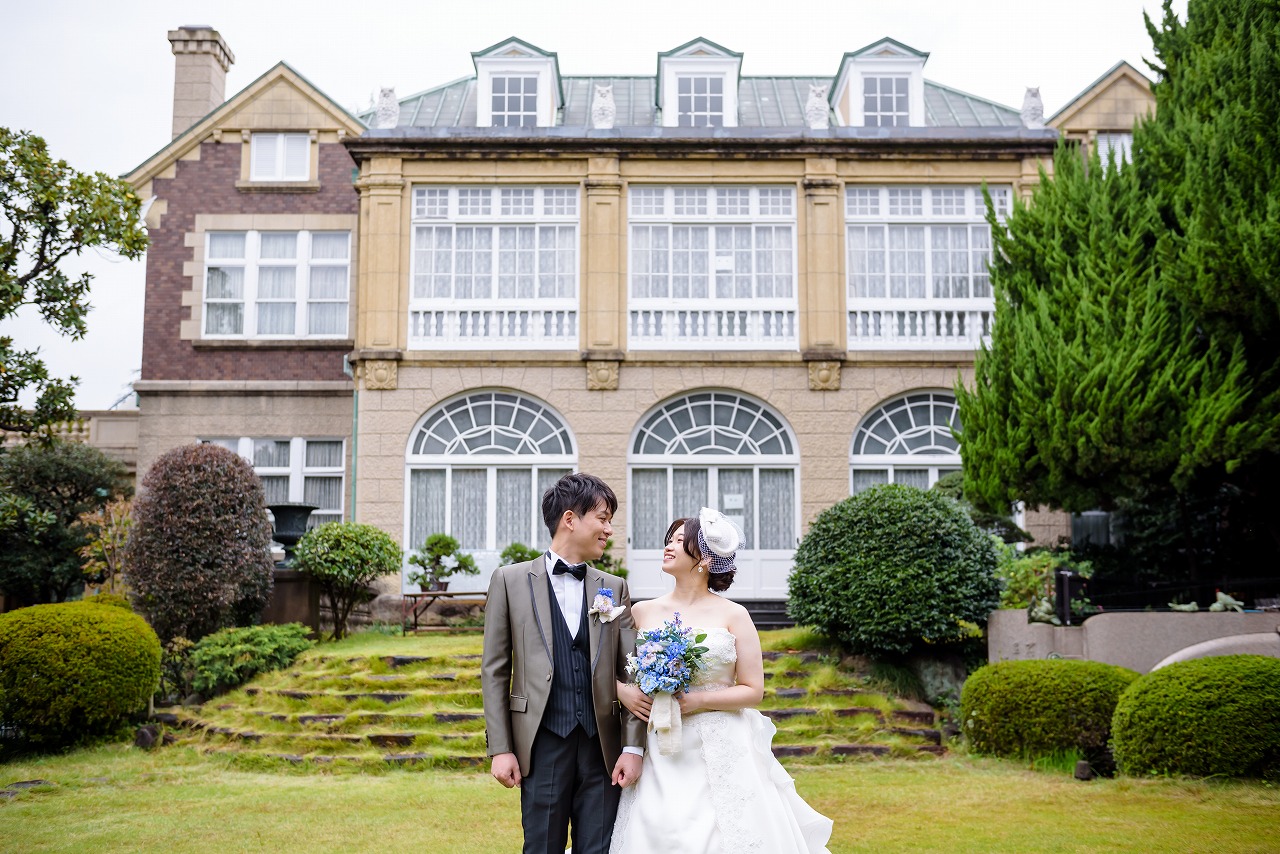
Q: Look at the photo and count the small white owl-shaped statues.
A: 4